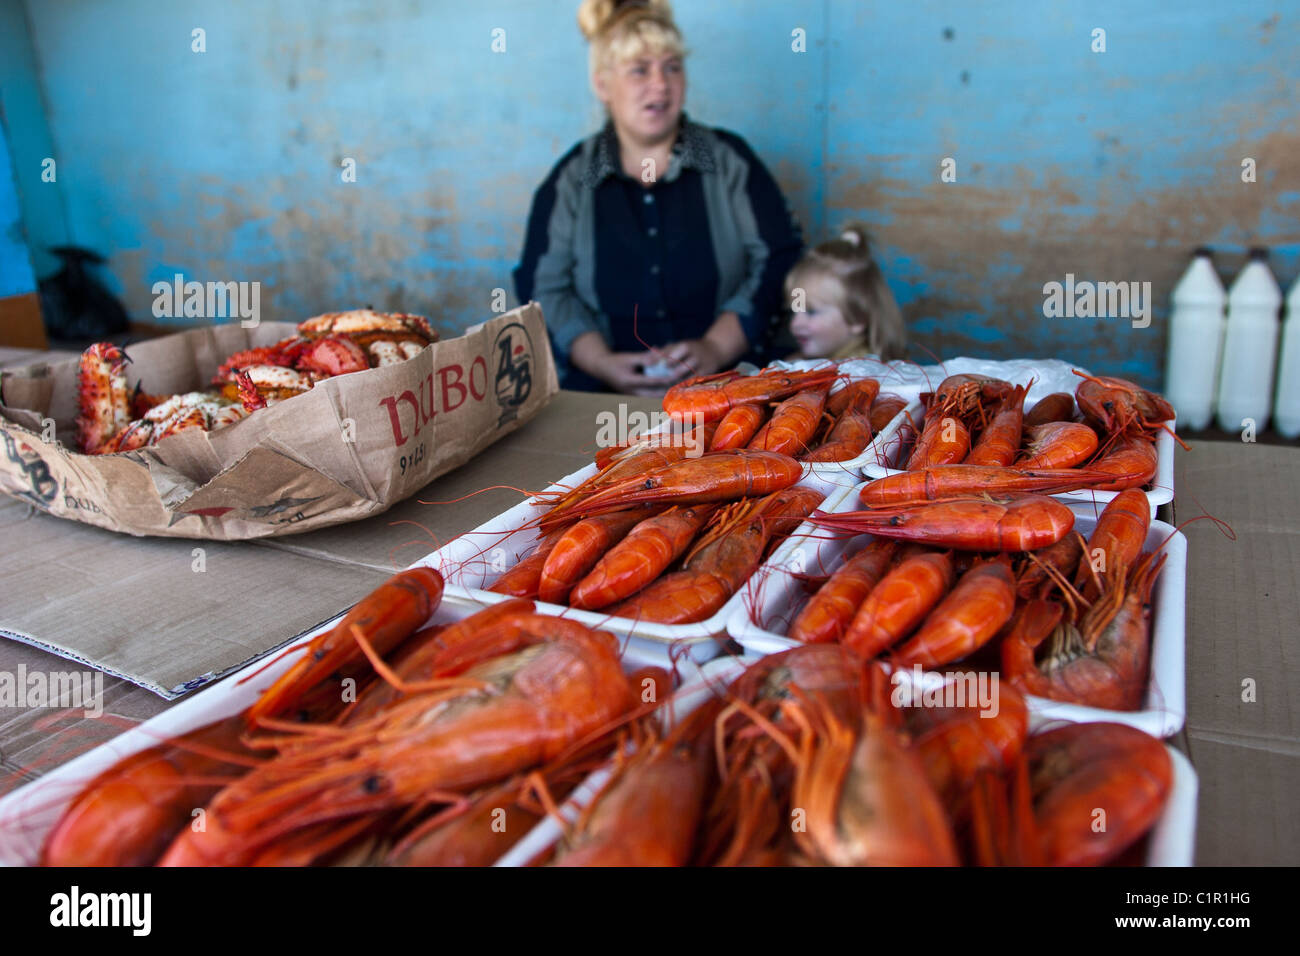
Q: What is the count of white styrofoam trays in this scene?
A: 6